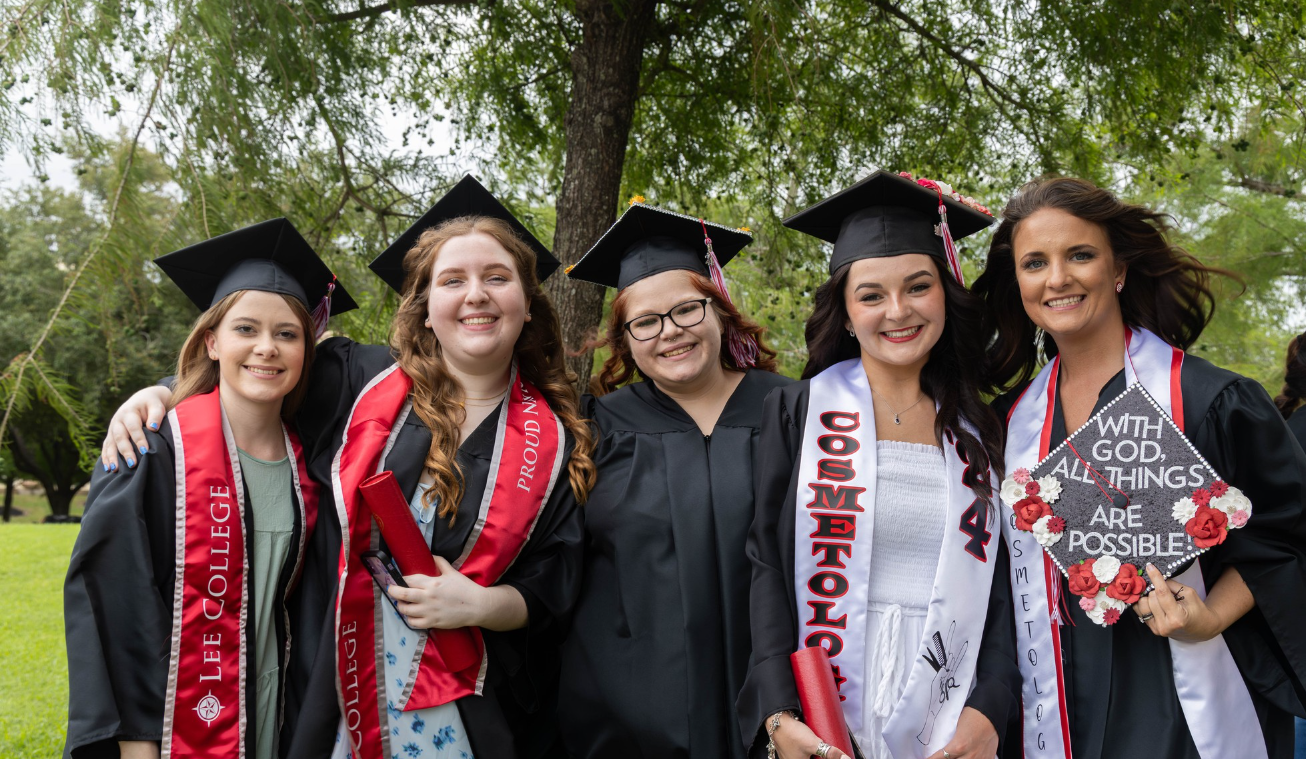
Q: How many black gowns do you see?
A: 5